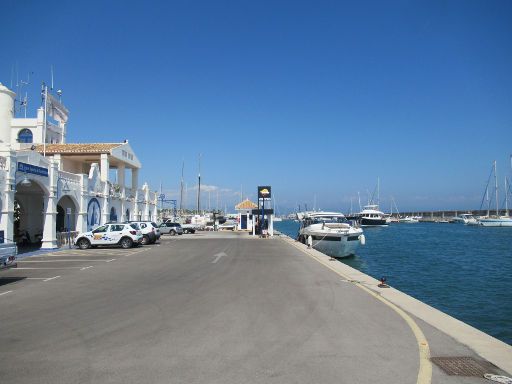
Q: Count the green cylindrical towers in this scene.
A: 0